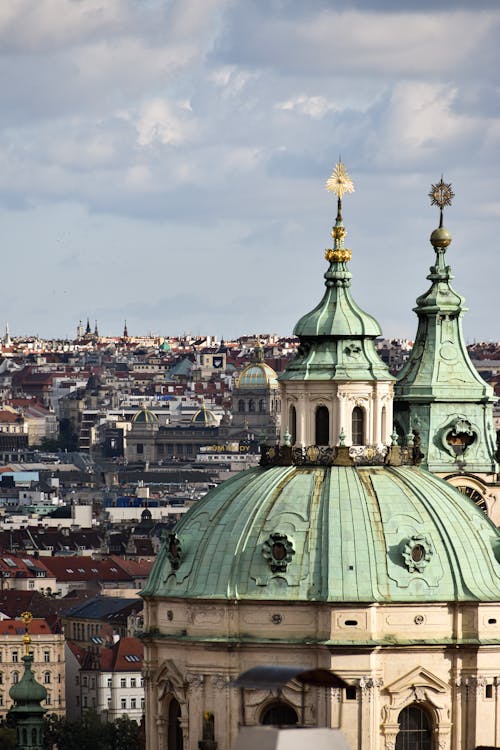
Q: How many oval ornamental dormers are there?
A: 3